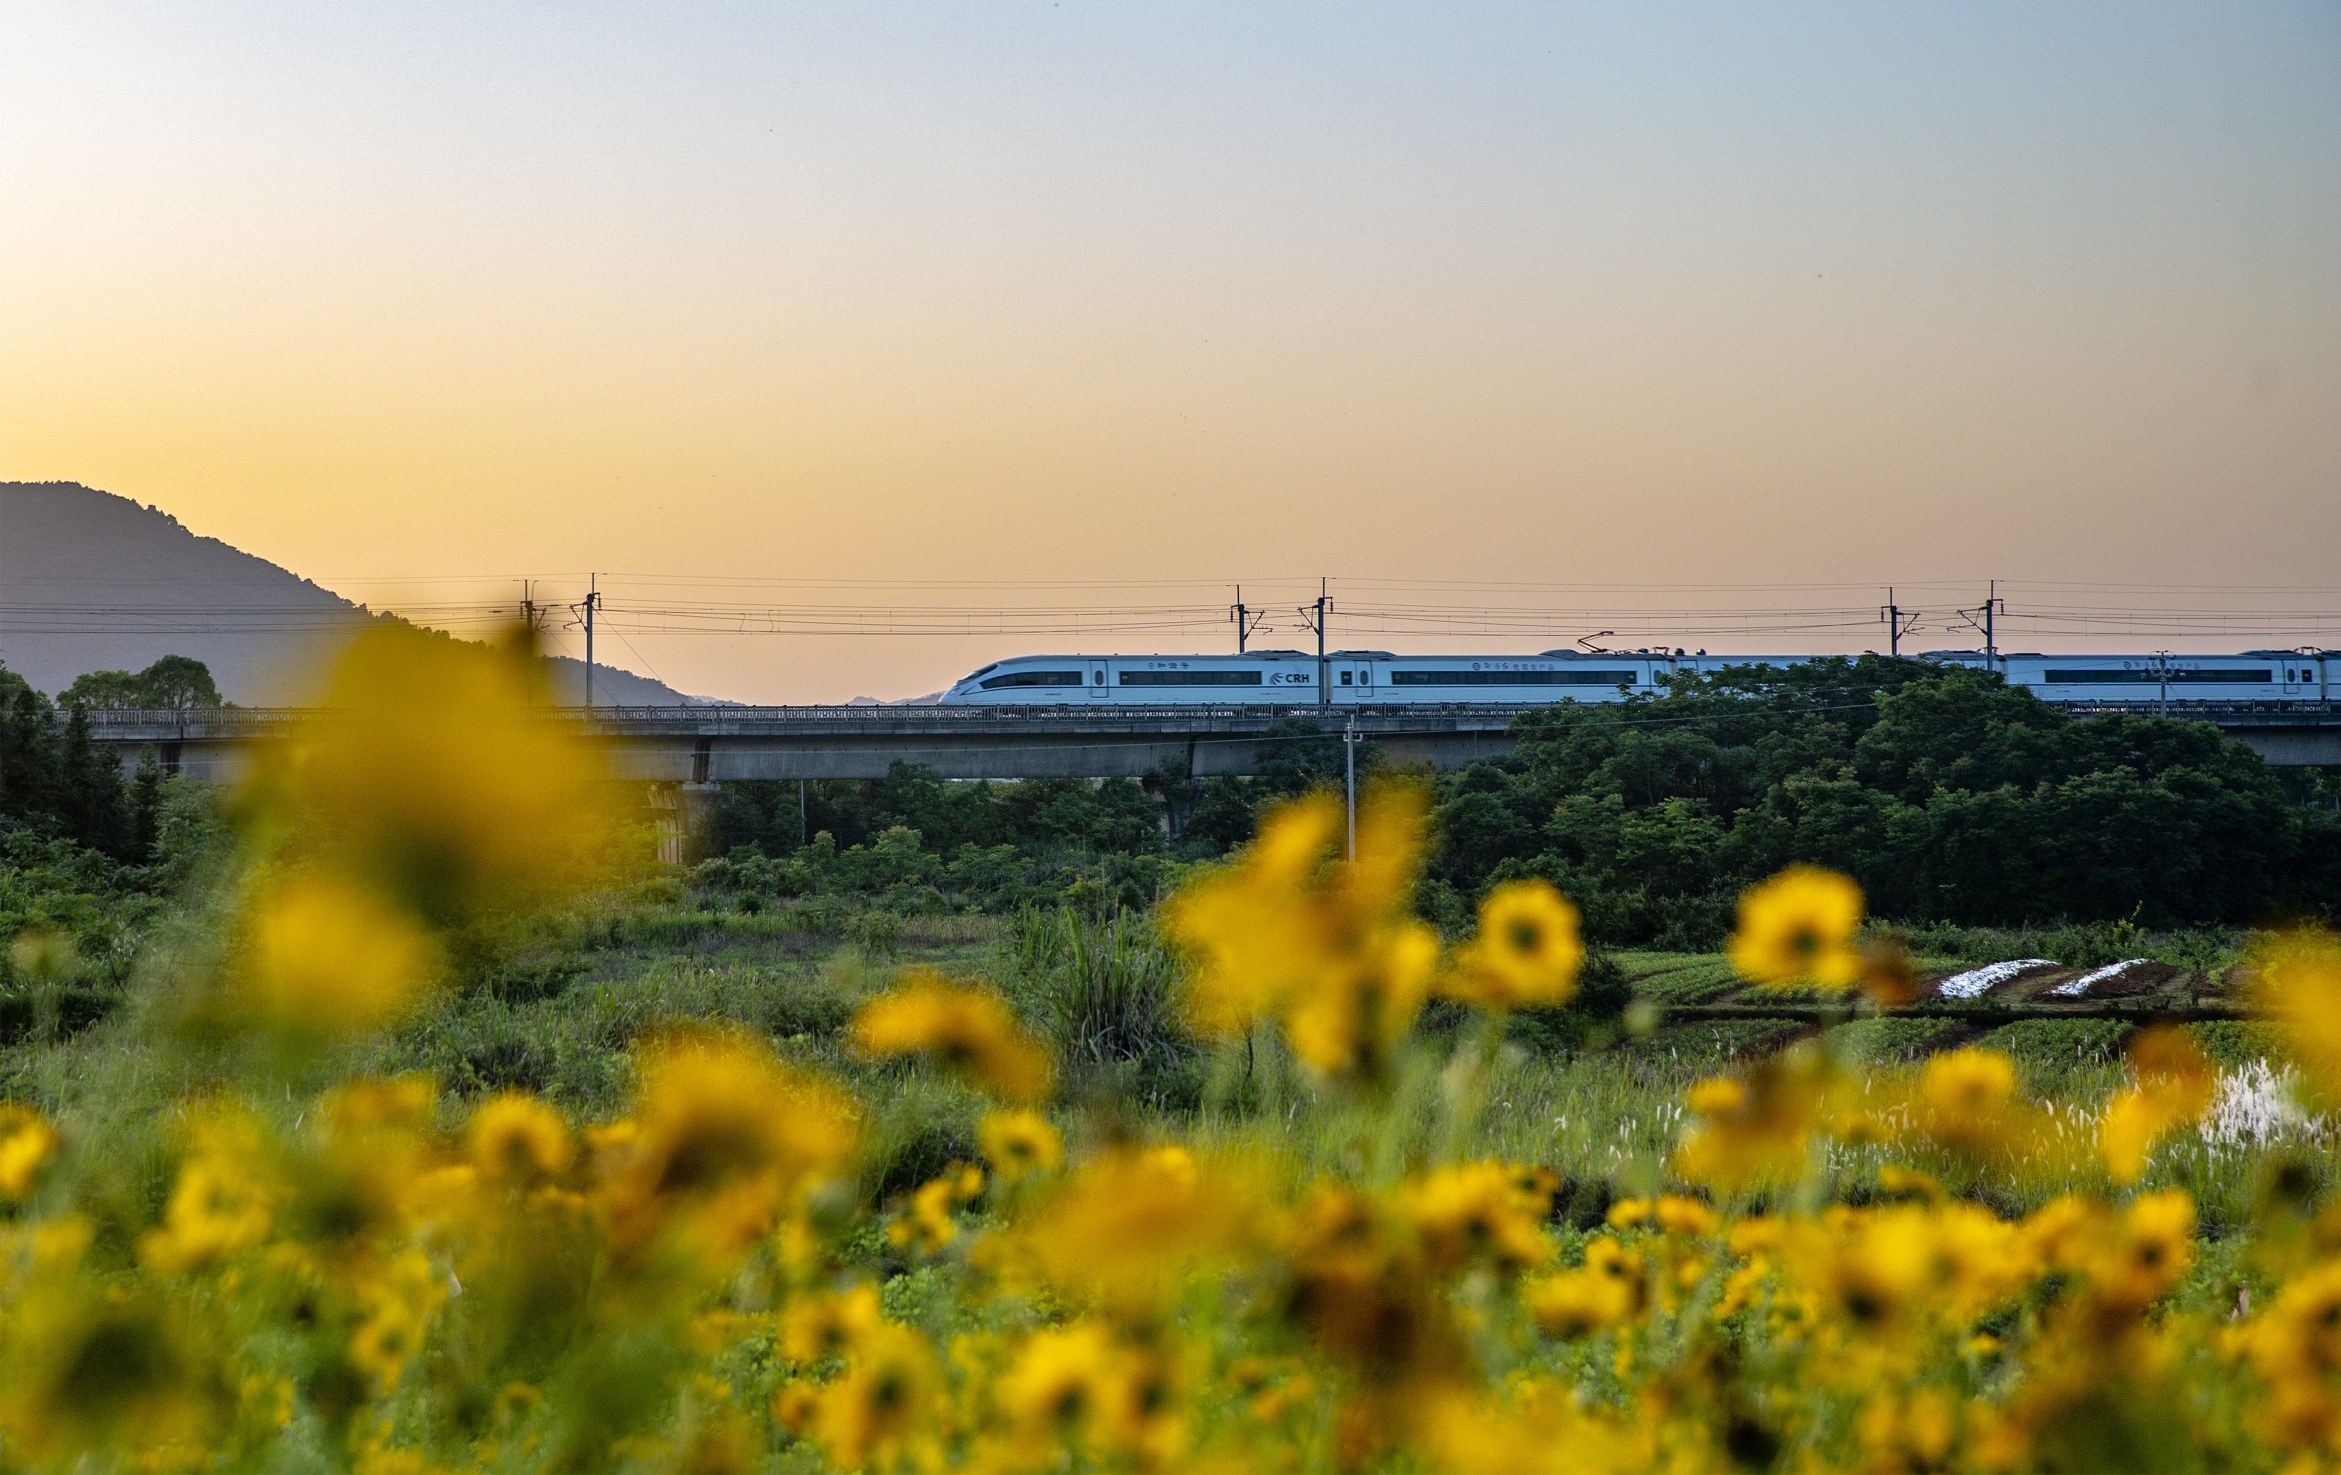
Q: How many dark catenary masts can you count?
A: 6